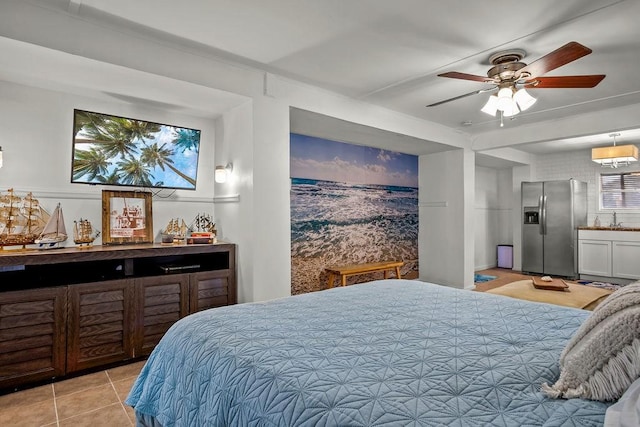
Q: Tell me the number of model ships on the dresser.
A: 5